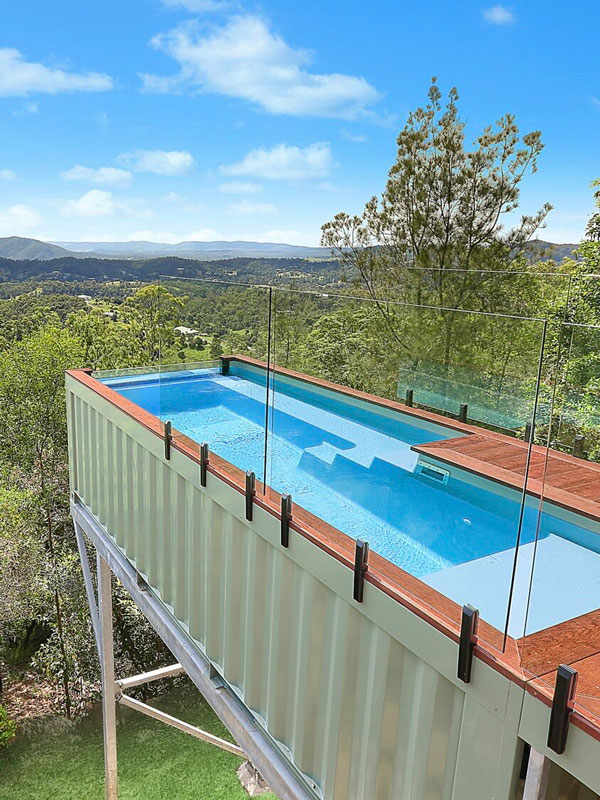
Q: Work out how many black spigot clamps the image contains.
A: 11